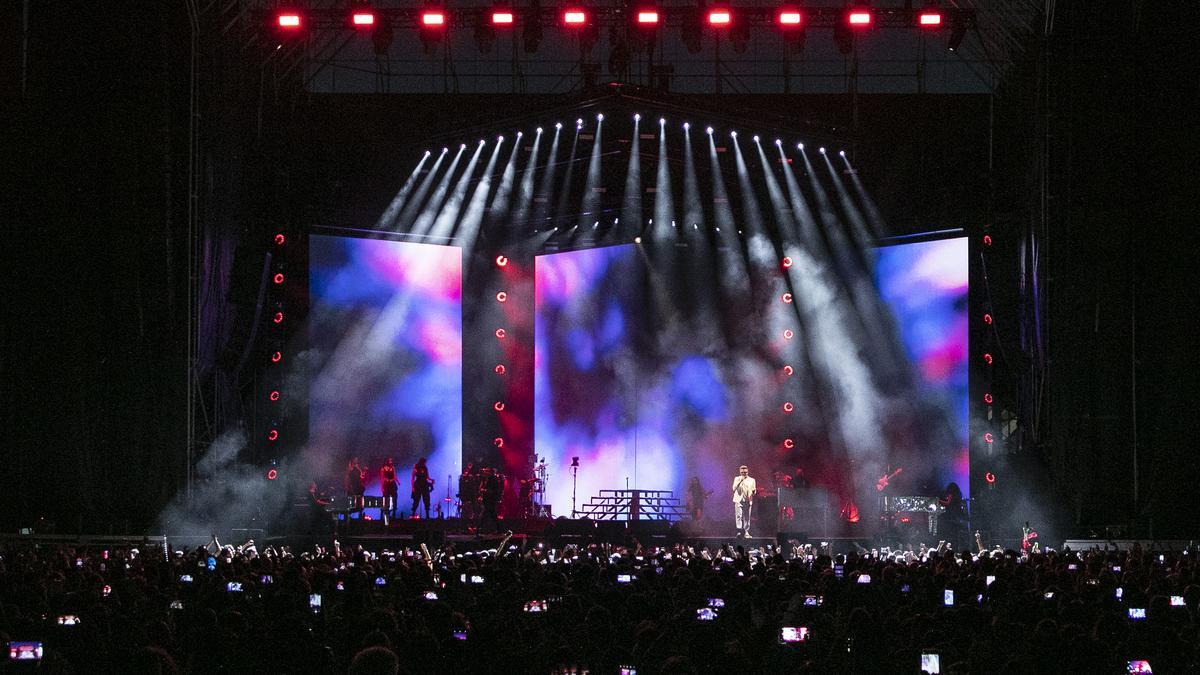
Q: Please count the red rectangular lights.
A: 10